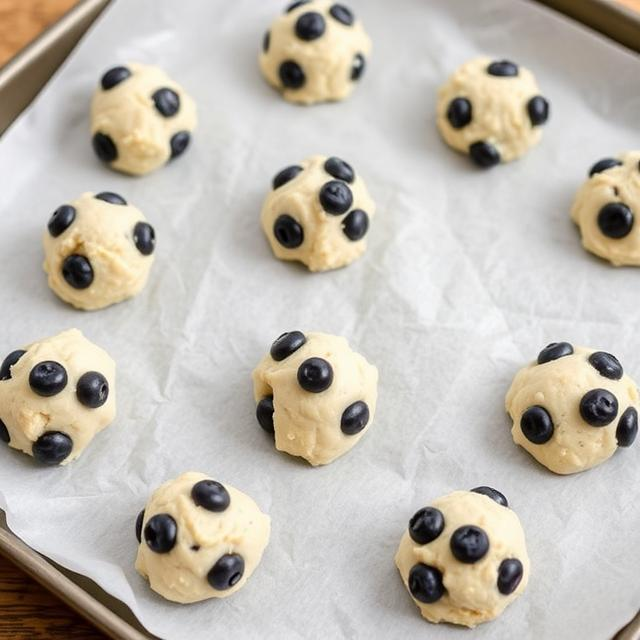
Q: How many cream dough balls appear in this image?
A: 11